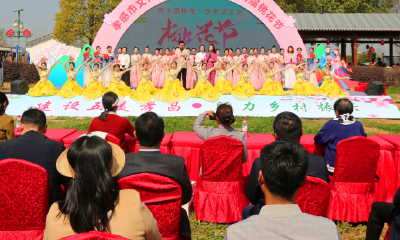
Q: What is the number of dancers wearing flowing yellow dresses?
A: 12